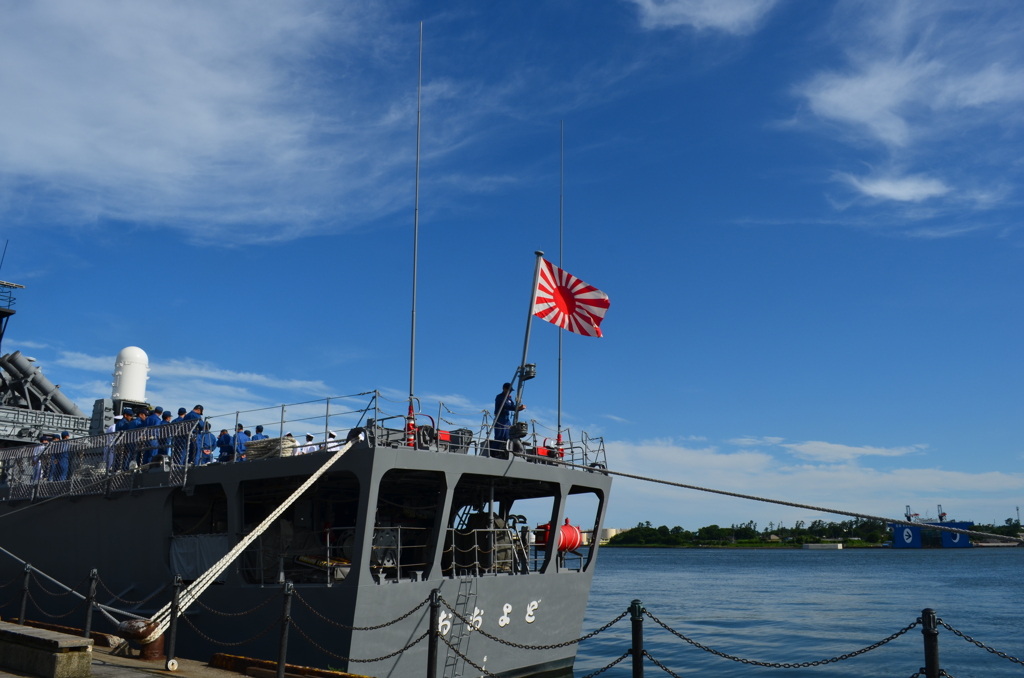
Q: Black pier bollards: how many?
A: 7